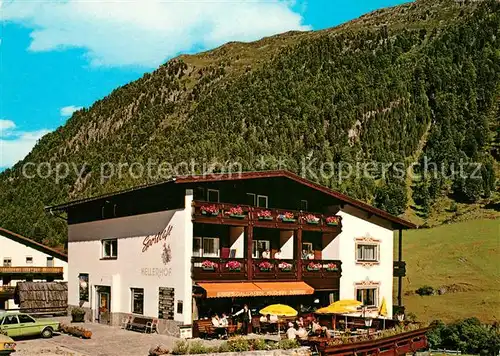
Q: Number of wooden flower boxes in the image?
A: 12